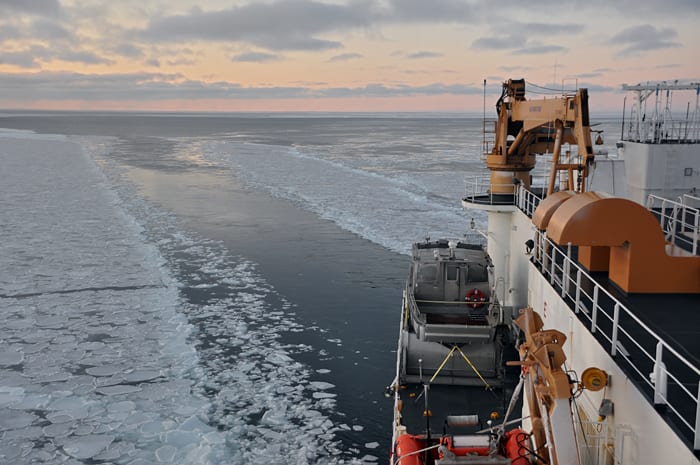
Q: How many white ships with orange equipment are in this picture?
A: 1